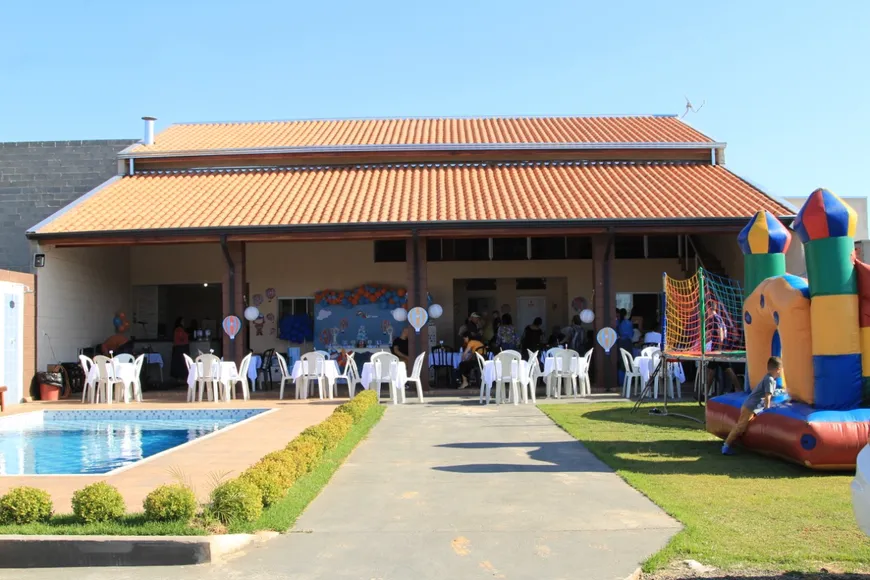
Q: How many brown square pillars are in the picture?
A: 3